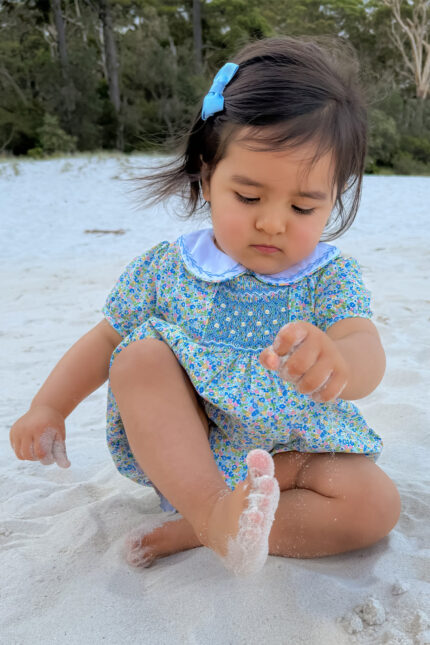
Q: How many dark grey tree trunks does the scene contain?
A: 3